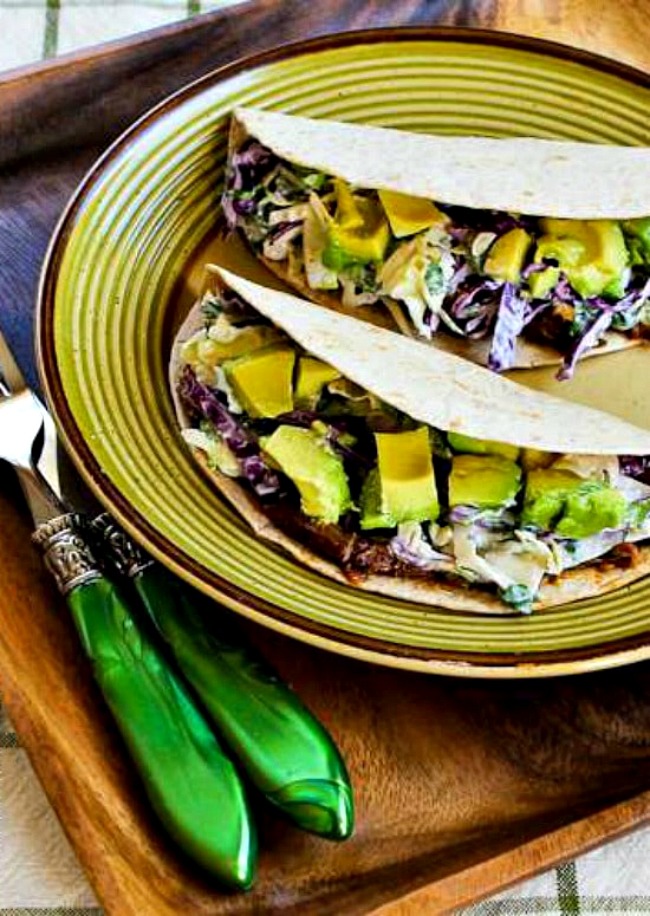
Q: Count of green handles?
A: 2